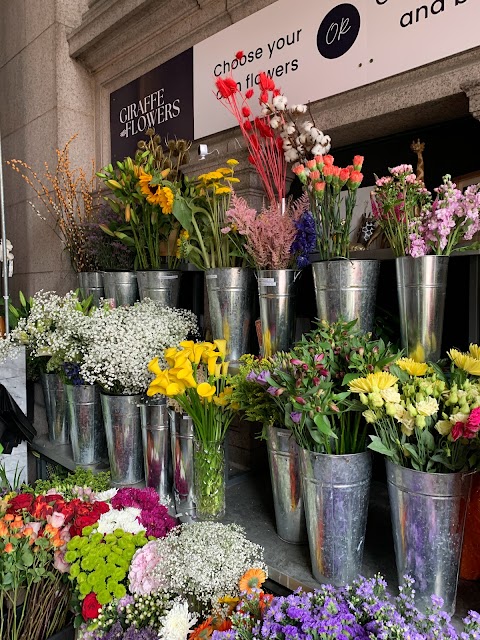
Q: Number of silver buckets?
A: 15